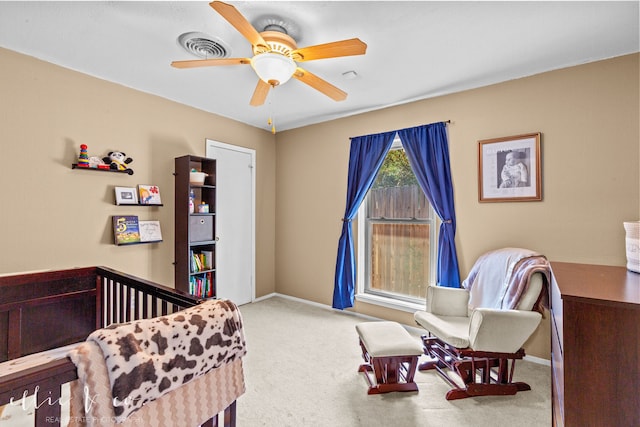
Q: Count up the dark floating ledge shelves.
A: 3